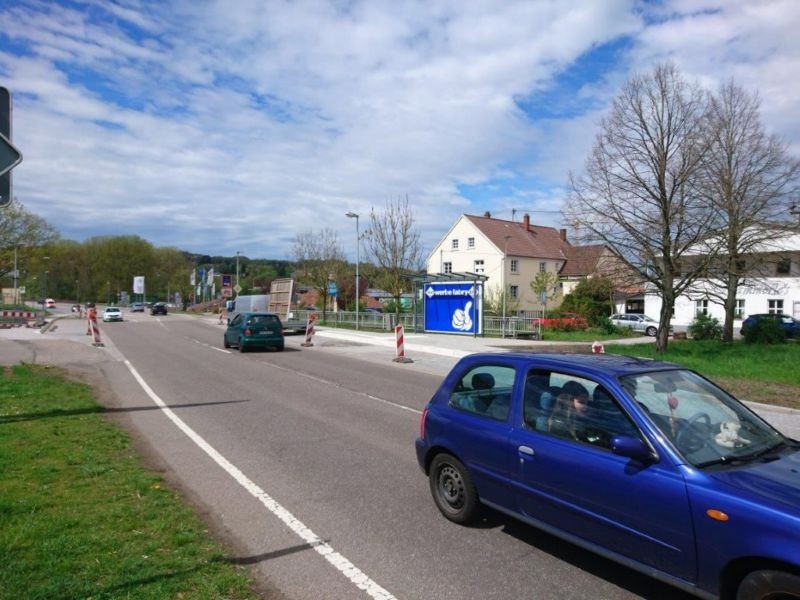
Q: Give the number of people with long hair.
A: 1